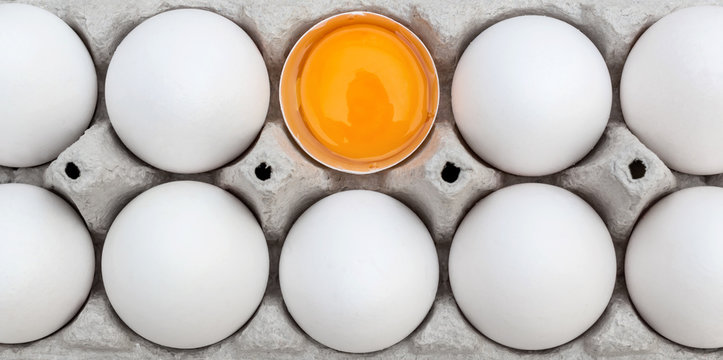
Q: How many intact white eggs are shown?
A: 9